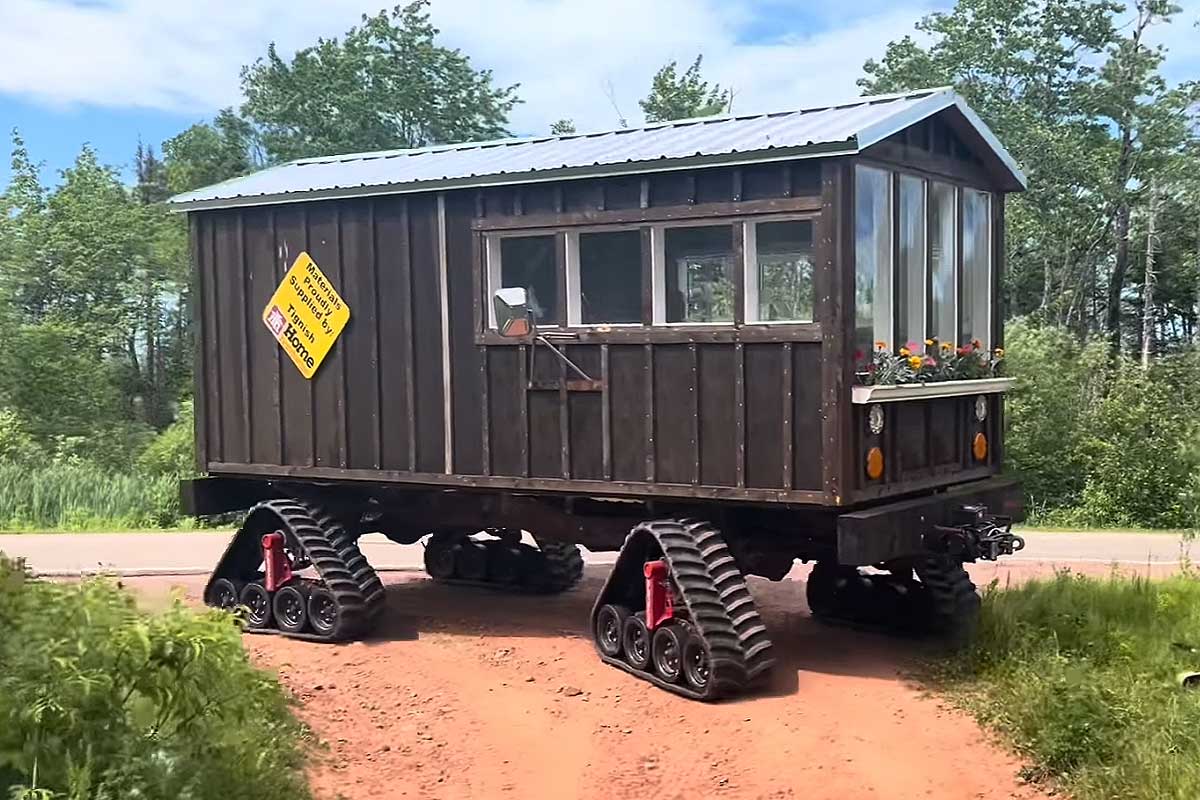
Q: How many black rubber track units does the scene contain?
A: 4